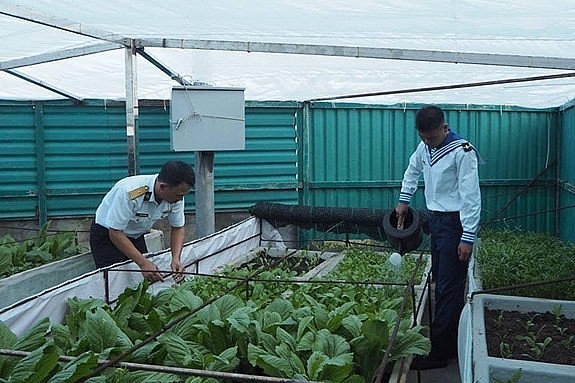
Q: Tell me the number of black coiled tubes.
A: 1